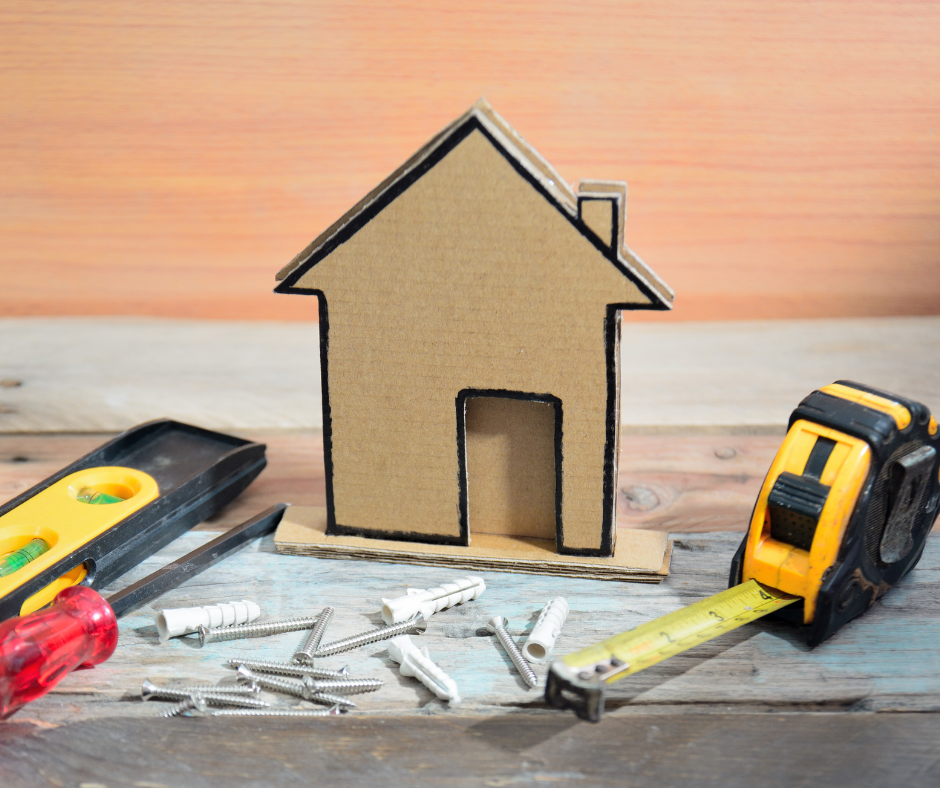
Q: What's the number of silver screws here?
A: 11